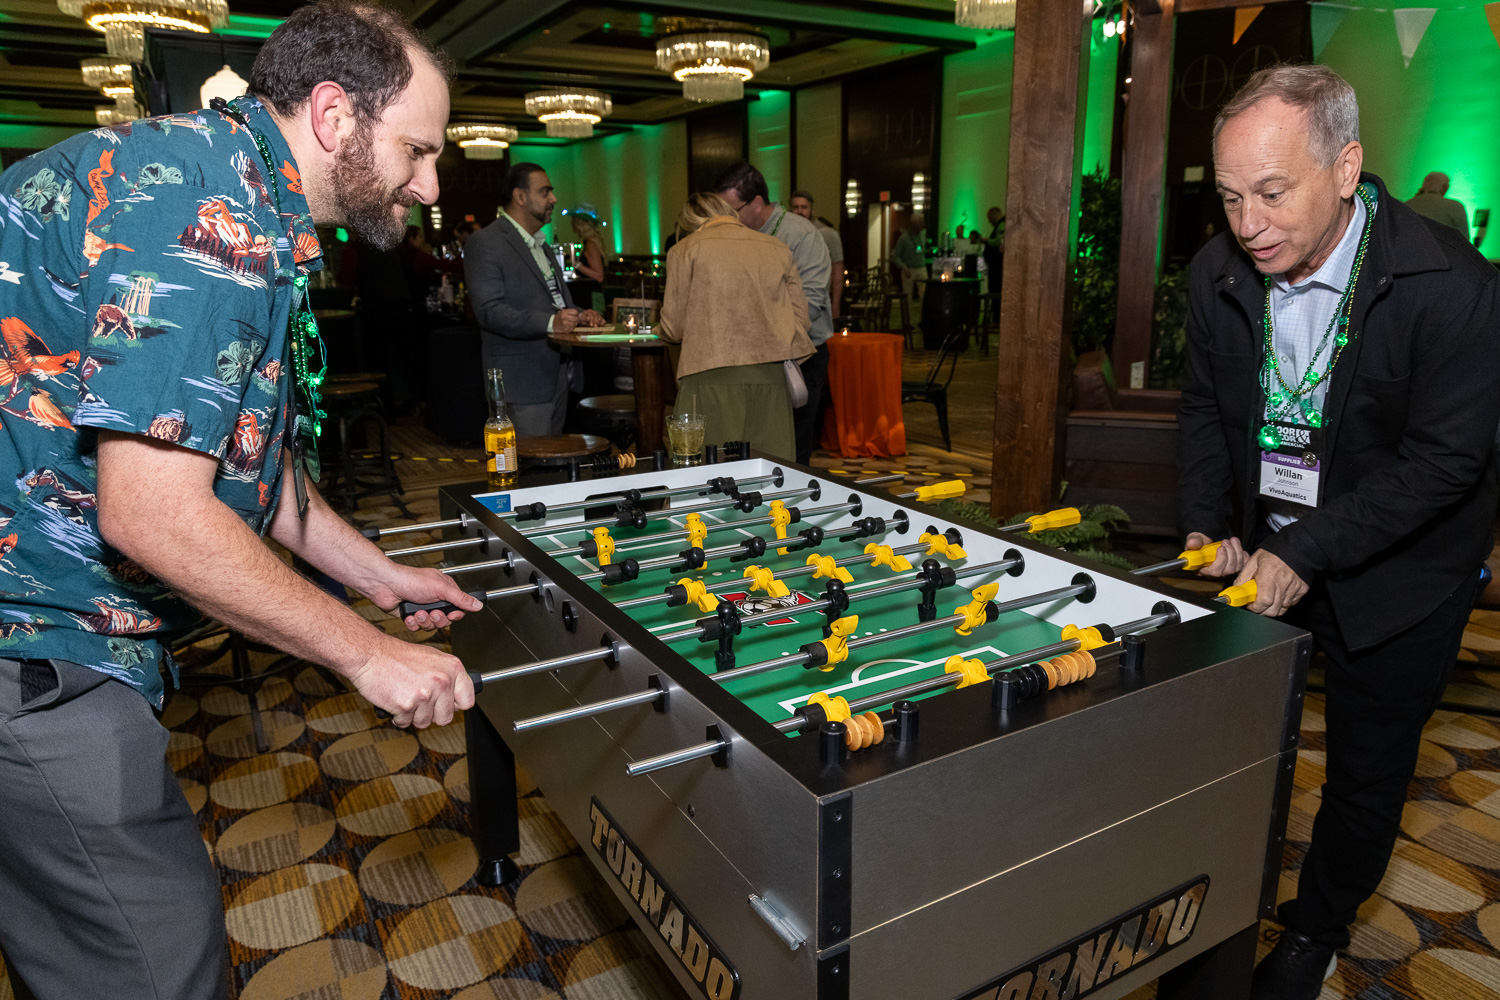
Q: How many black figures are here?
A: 13